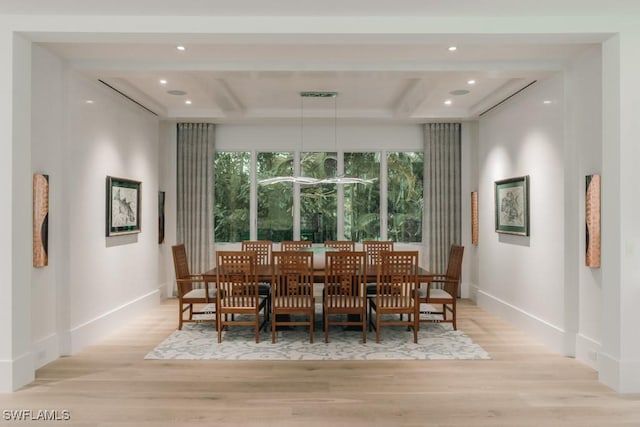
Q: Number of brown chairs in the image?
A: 10